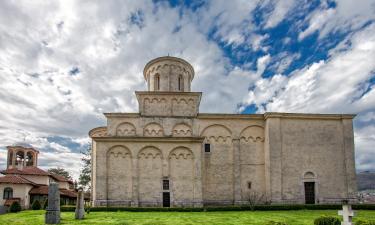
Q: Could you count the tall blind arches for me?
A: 5